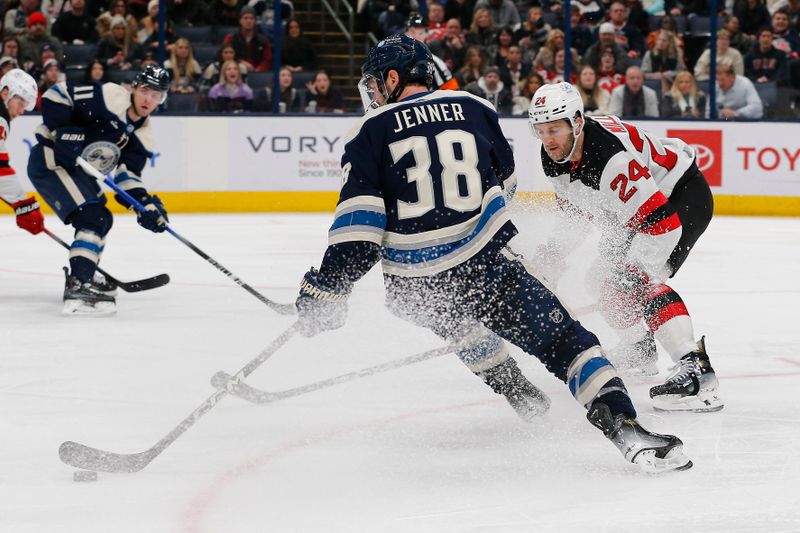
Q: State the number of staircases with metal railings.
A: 1